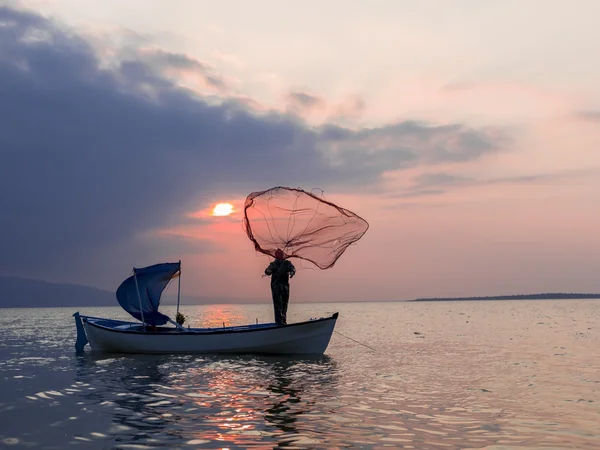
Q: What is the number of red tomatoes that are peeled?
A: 0